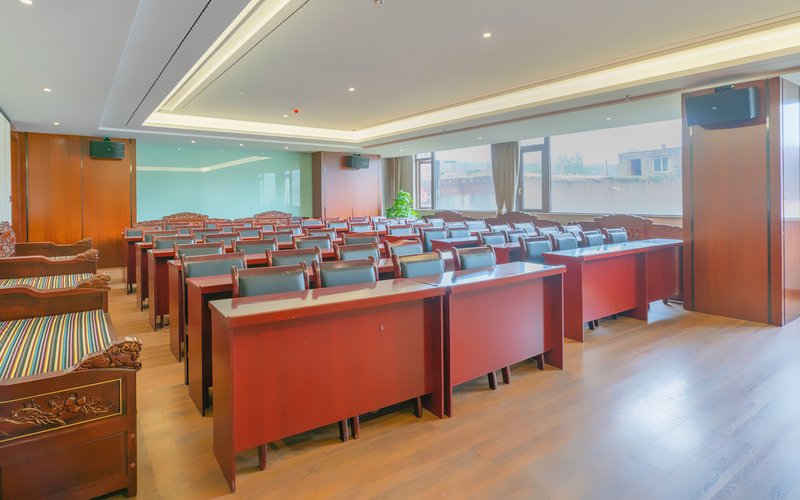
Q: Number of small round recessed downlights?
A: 12